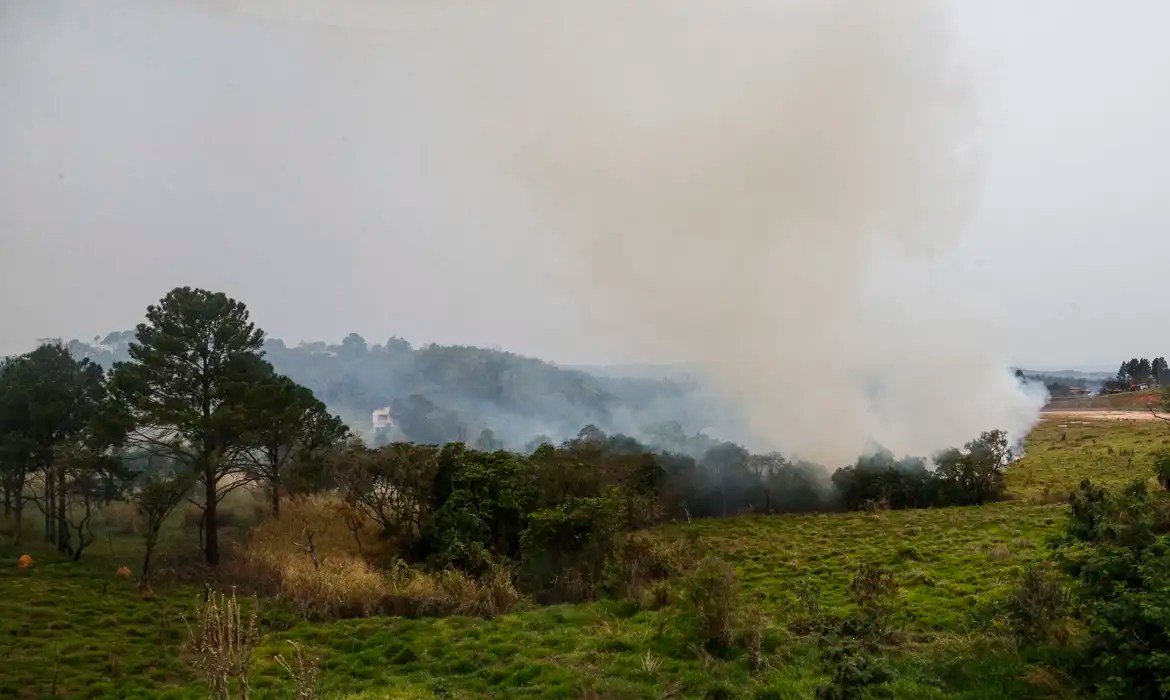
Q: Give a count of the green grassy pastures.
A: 1